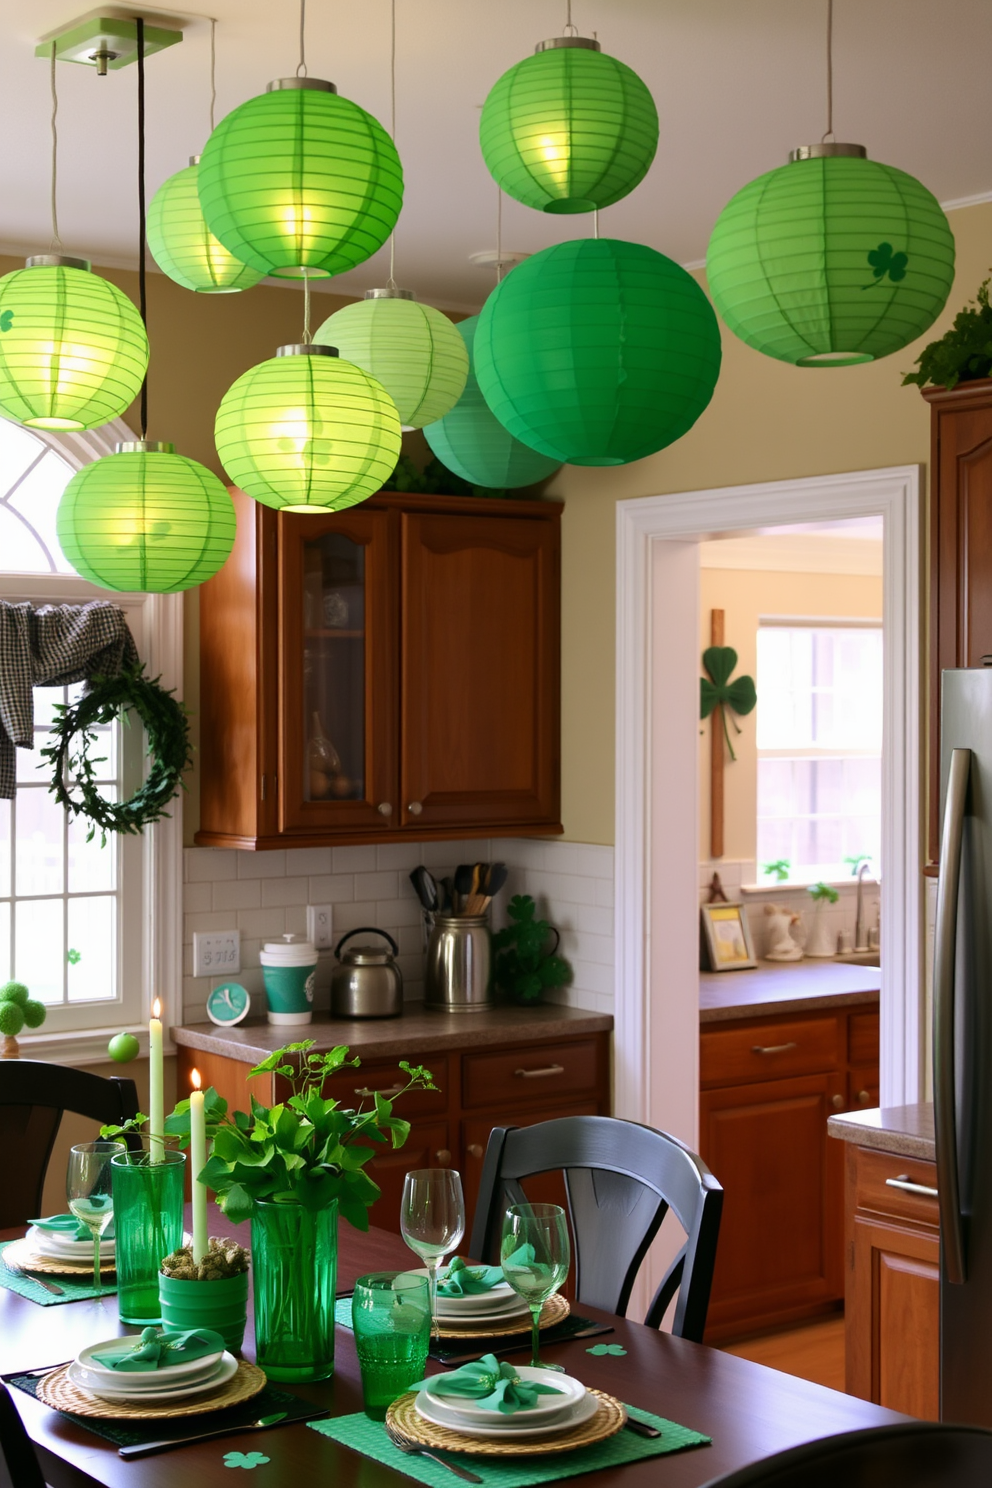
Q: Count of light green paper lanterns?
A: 8